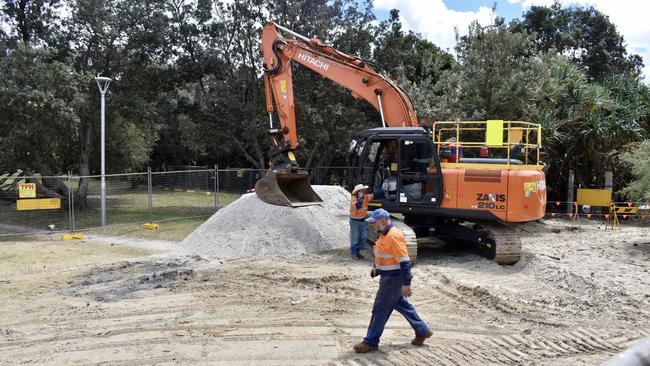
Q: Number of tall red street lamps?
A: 0